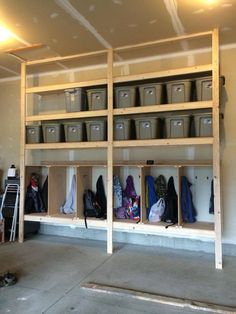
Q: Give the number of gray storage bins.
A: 14